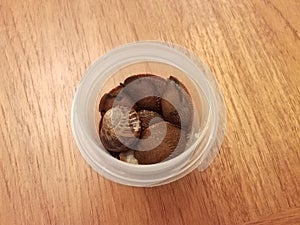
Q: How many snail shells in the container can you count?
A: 1